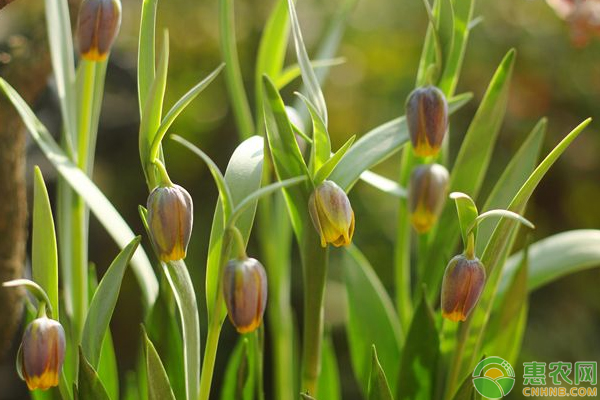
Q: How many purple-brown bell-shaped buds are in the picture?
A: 8